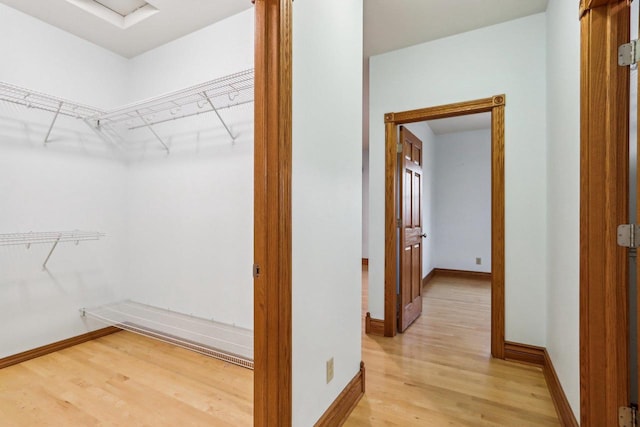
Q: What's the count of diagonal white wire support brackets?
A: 4